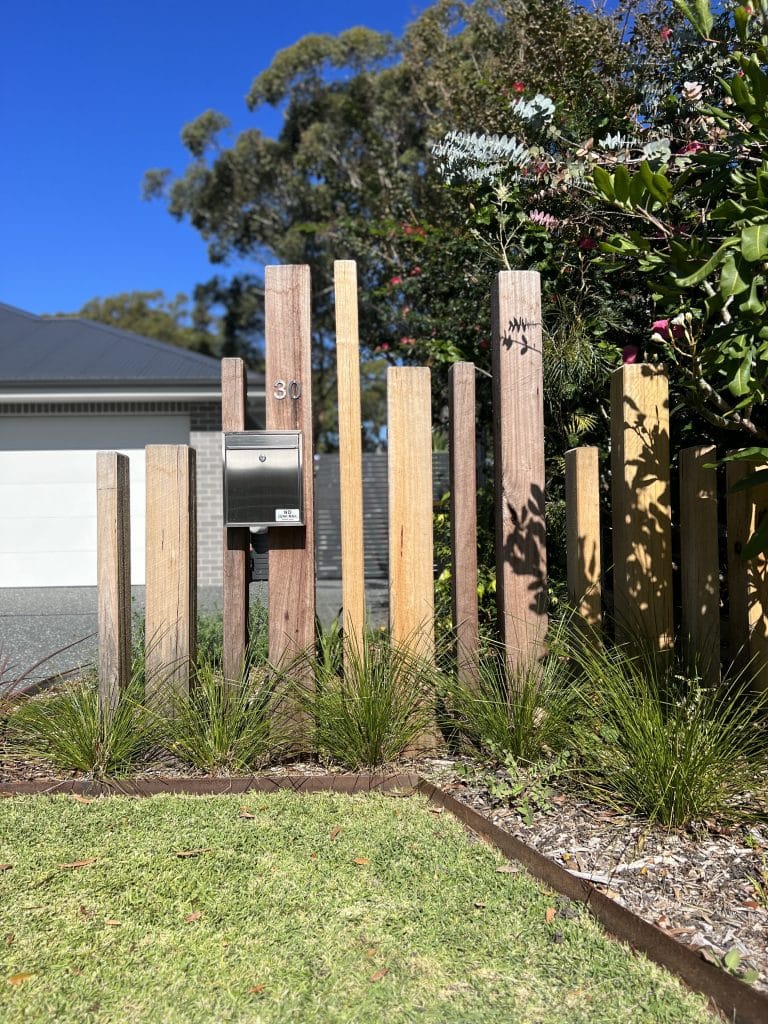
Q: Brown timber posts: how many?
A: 12